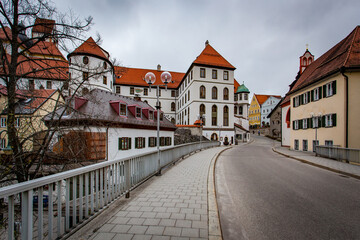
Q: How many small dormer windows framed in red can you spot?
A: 5